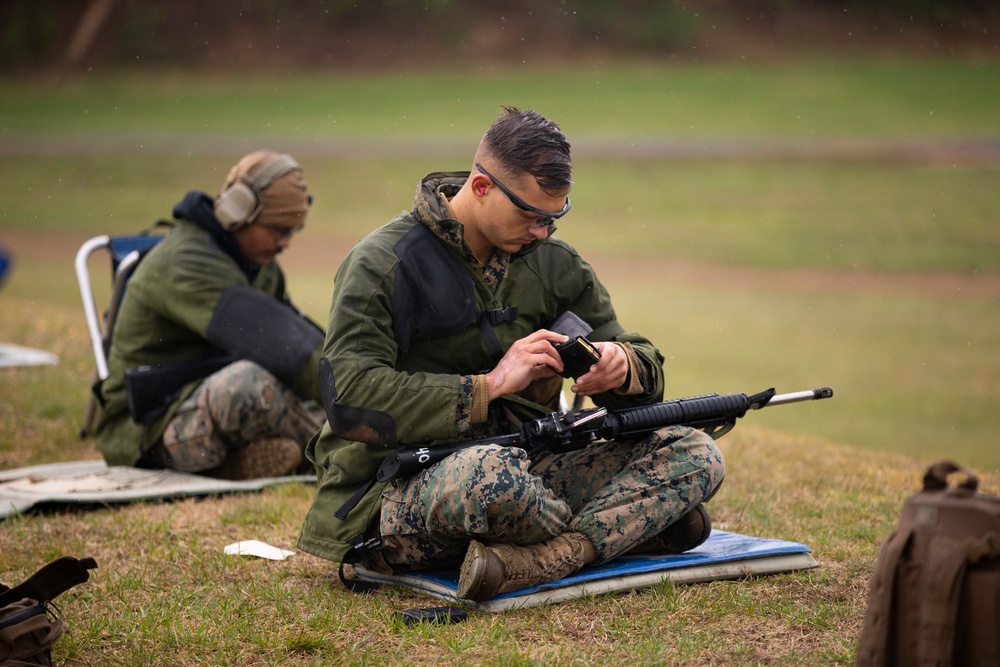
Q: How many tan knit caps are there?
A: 1